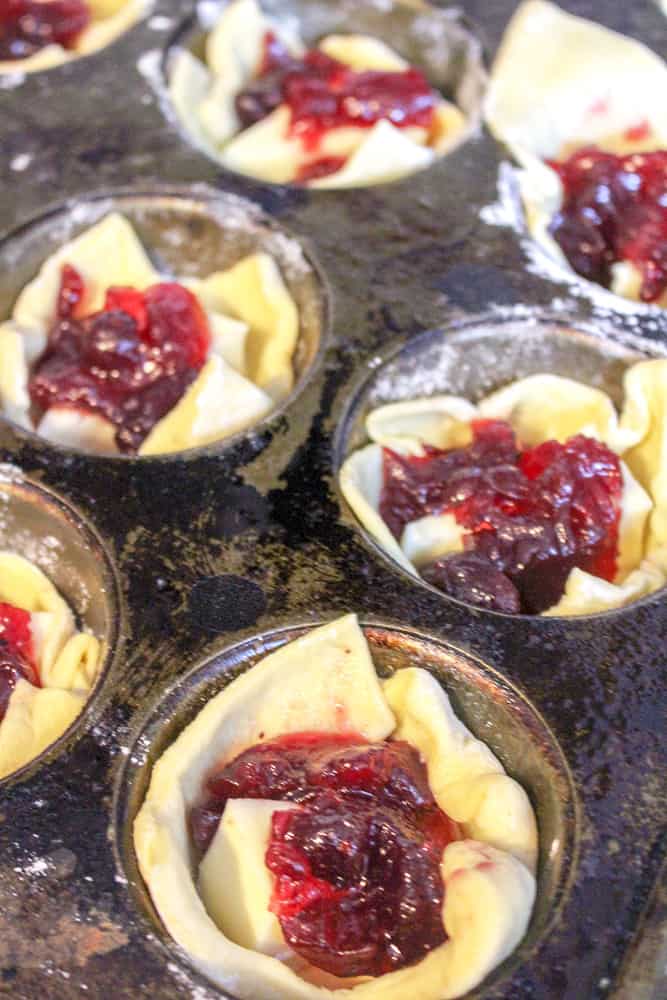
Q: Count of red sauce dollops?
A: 7